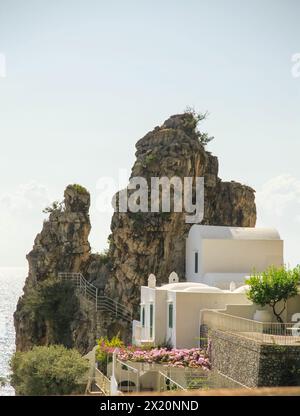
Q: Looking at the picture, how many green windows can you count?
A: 3